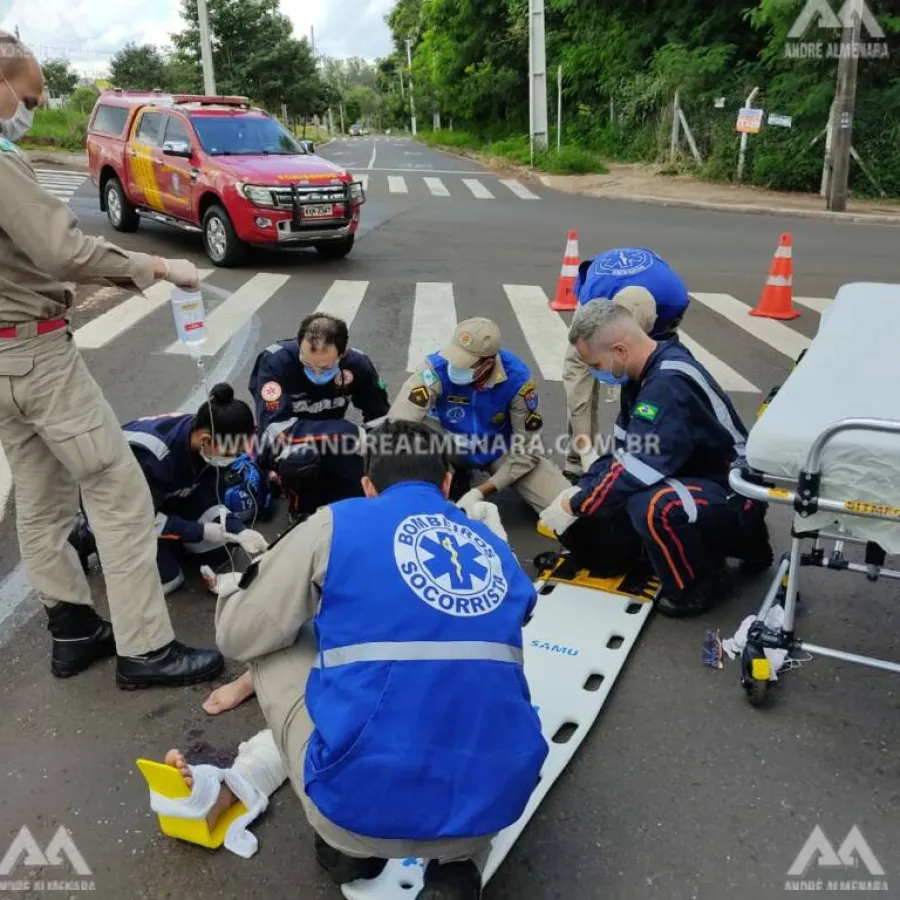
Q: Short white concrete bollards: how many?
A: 0